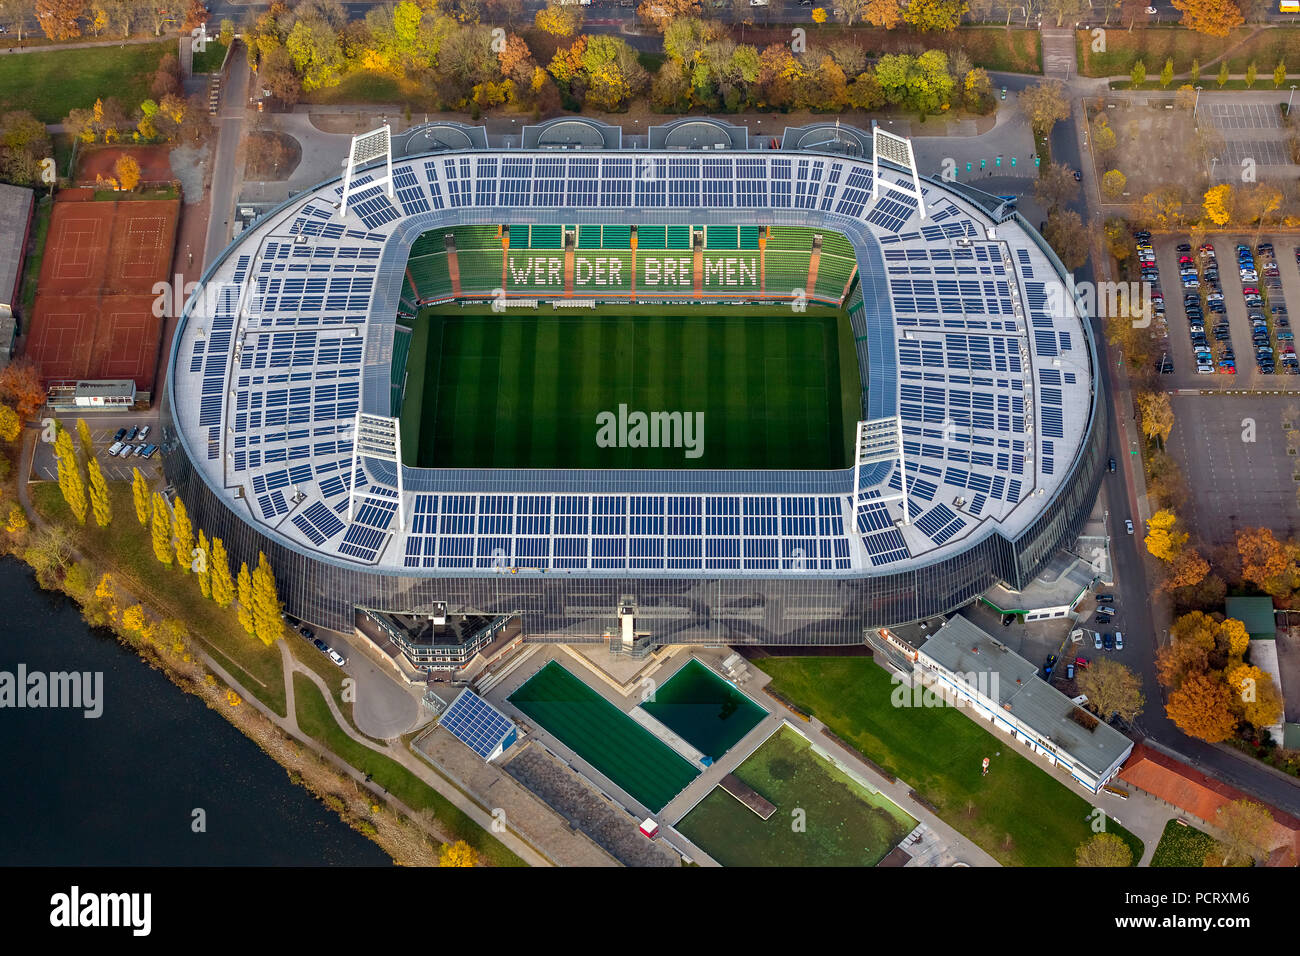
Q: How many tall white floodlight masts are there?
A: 4